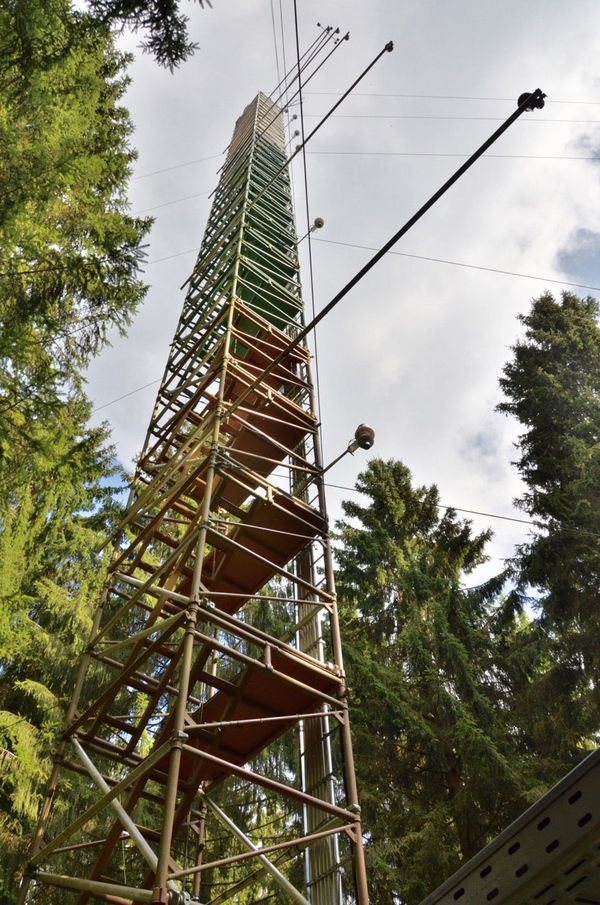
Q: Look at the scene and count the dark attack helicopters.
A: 0